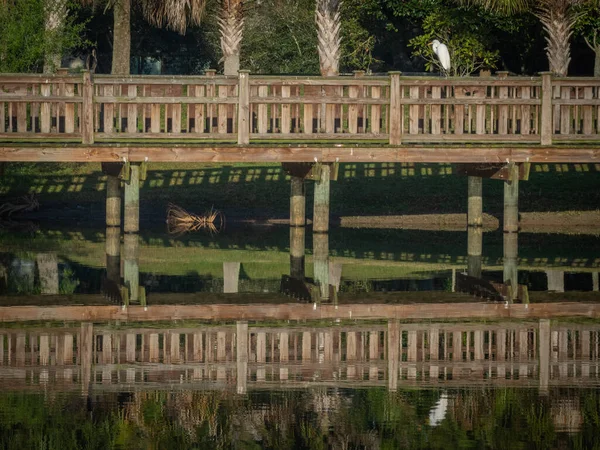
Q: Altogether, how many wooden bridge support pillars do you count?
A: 6